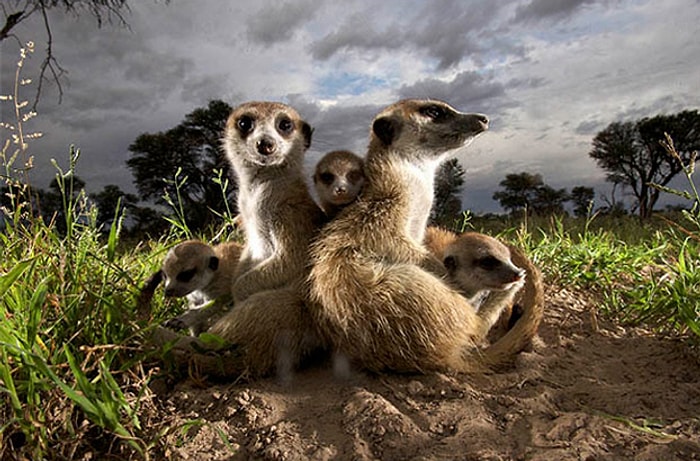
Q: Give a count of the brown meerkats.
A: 5